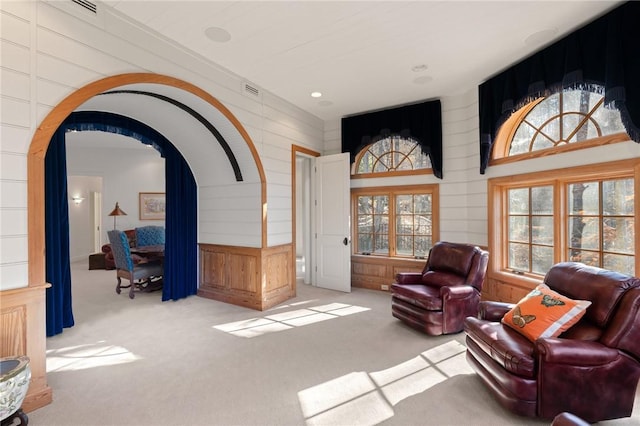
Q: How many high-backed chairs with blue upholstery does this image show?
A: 2